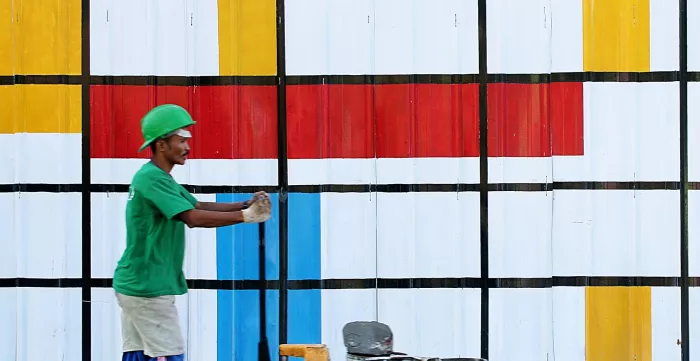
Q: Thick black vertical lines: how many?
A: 4